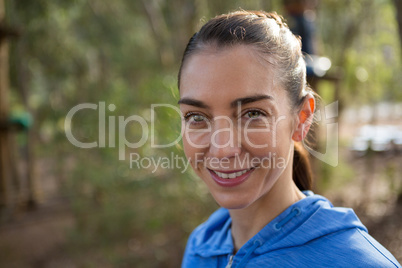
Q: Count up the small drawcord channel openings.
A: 3